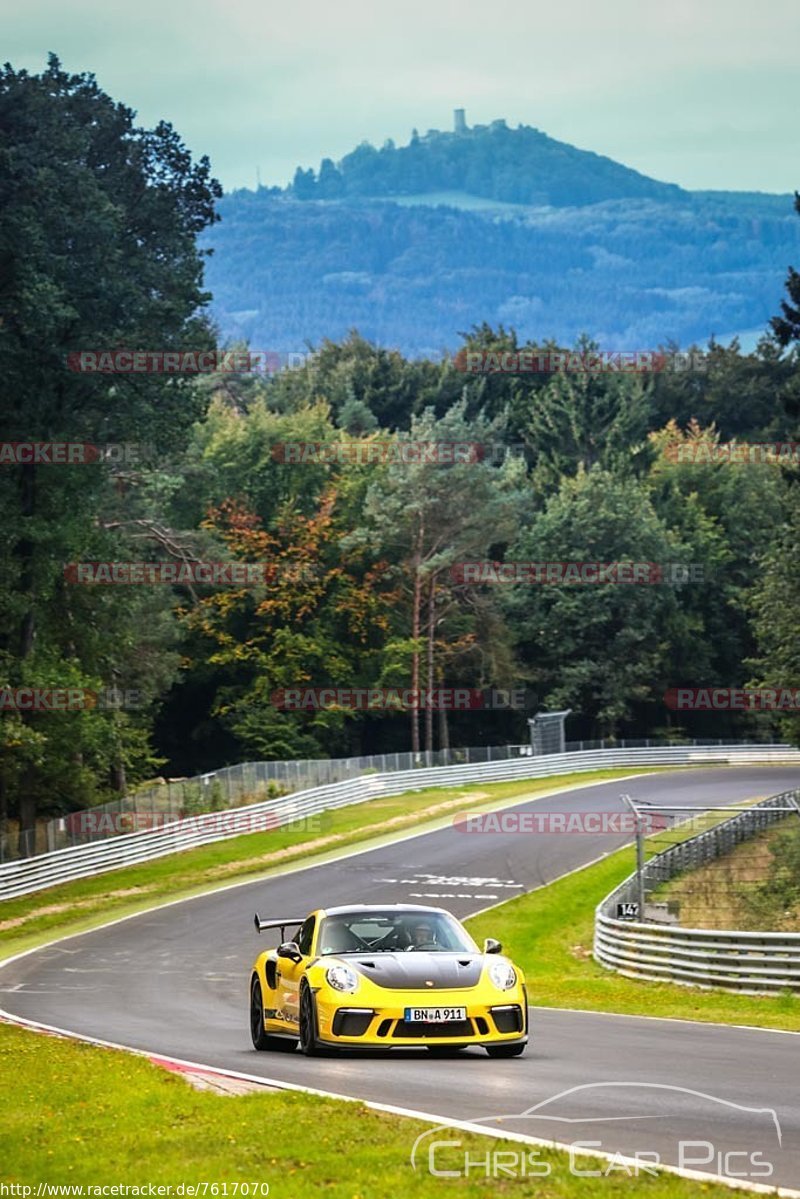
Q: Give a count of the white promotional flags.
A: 0